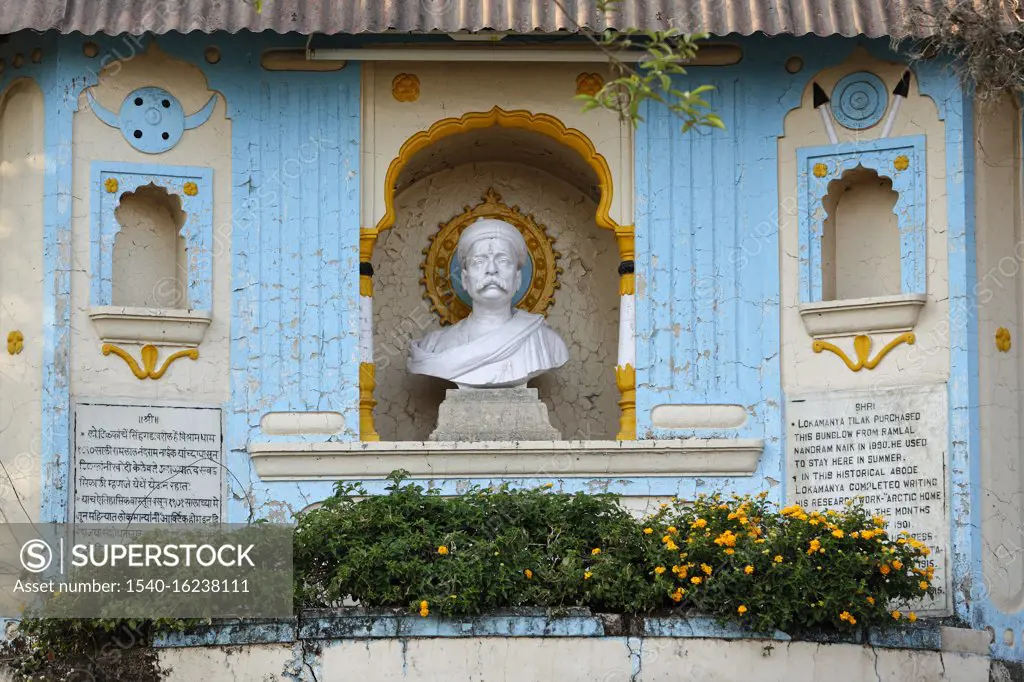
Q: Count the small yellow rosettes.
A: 8